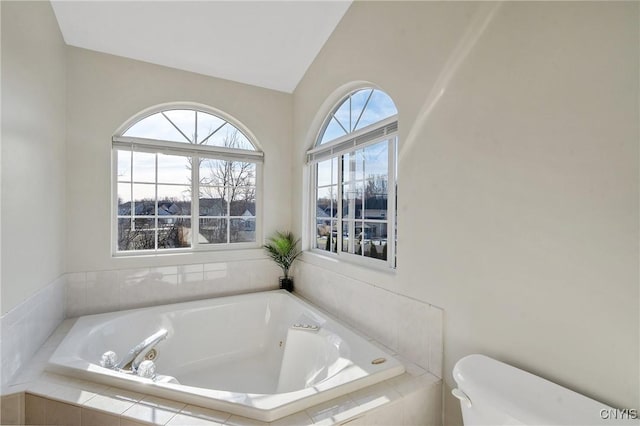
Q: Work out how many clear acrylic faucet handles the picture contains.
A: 2